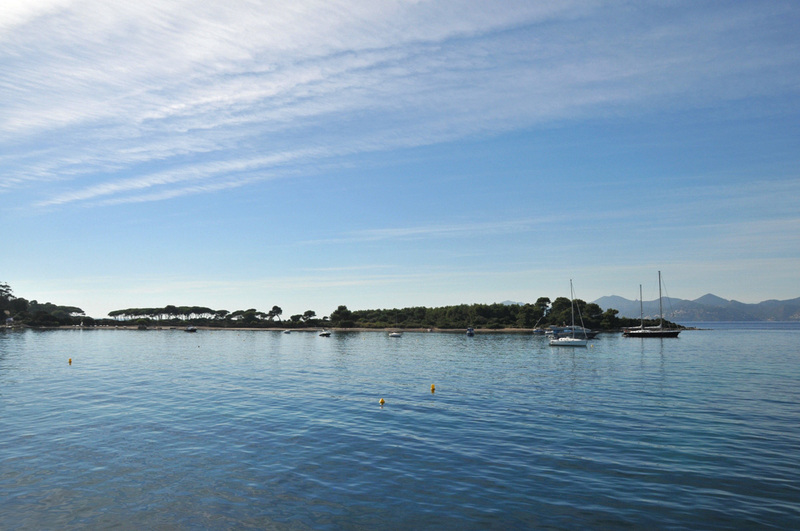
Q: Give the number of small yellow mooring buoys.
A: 3